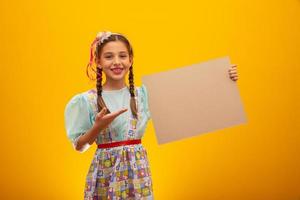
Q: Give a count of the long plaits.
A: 2